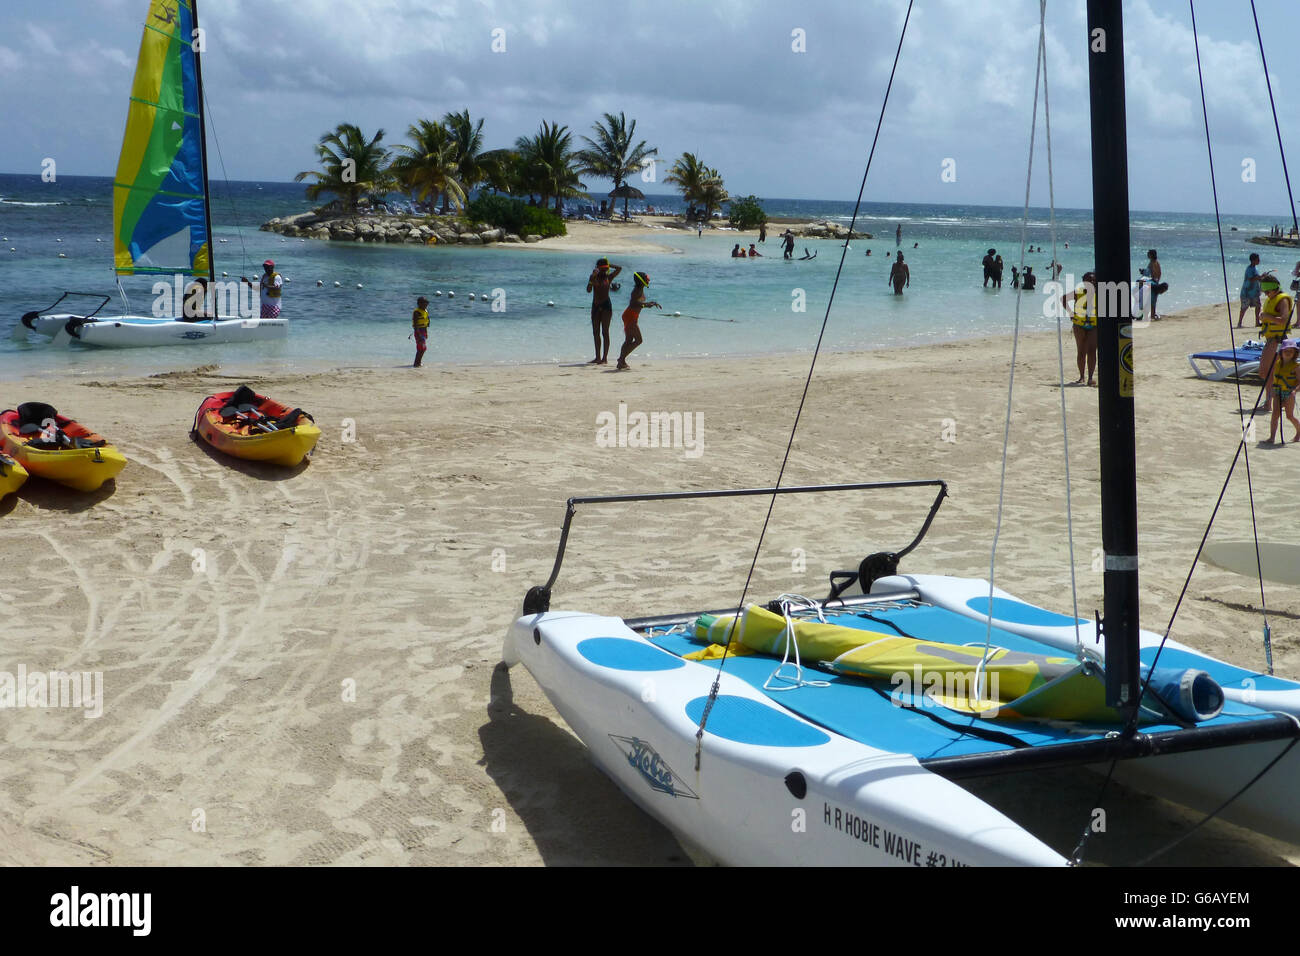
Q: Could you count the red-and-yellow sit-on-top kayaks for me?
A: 3